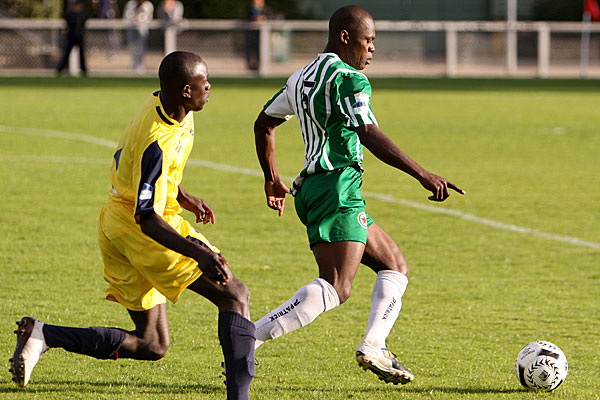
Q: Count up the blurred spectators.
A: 5